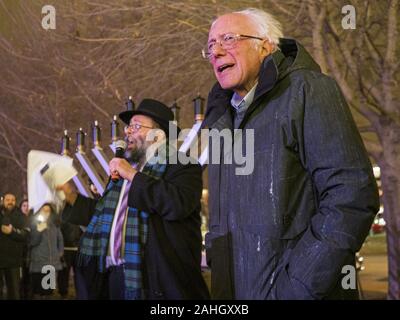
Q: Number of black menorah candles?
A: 7